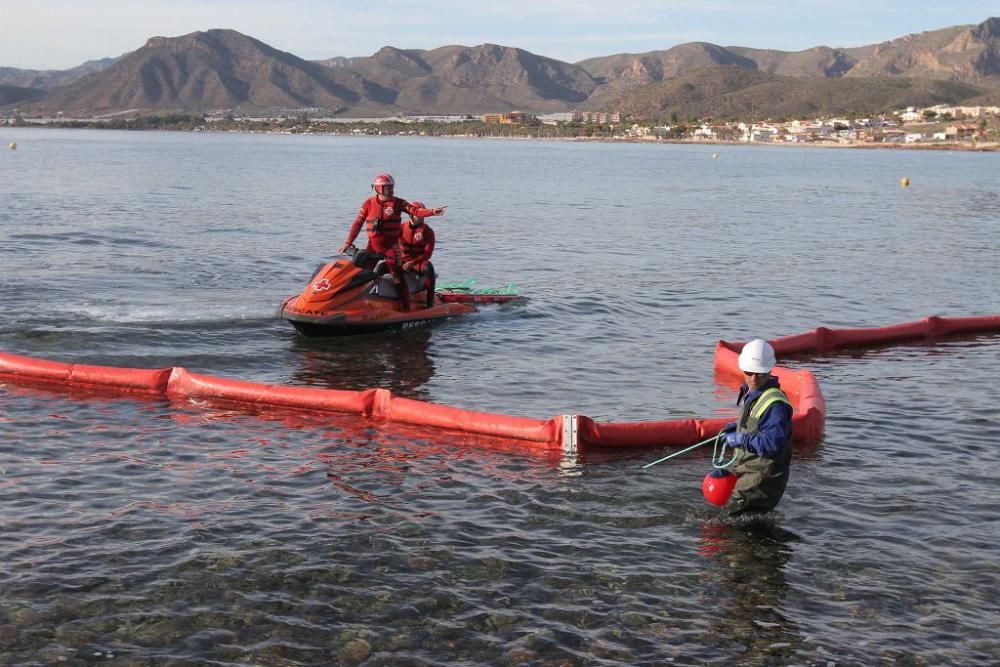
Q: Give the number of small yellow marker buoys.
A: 3